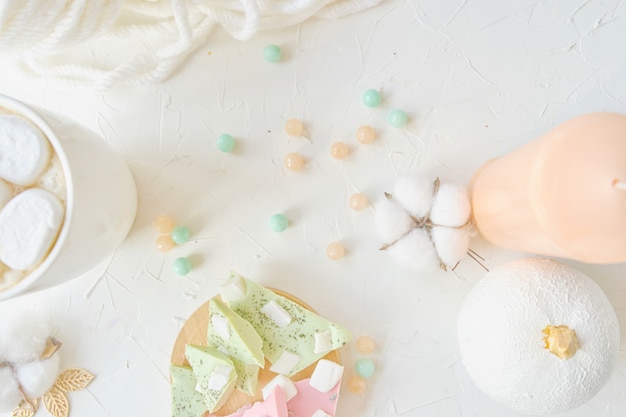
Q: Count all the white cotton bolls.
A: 2